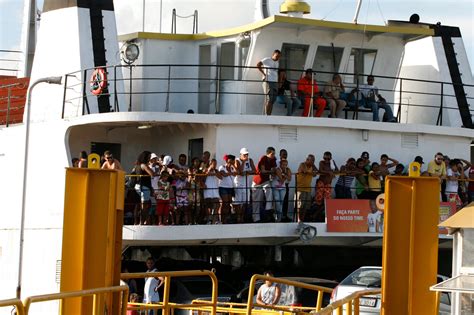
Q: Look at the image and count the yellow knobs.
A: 2